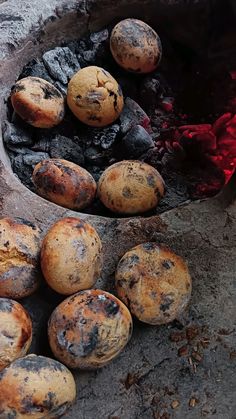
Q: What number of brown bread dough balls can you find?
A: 11